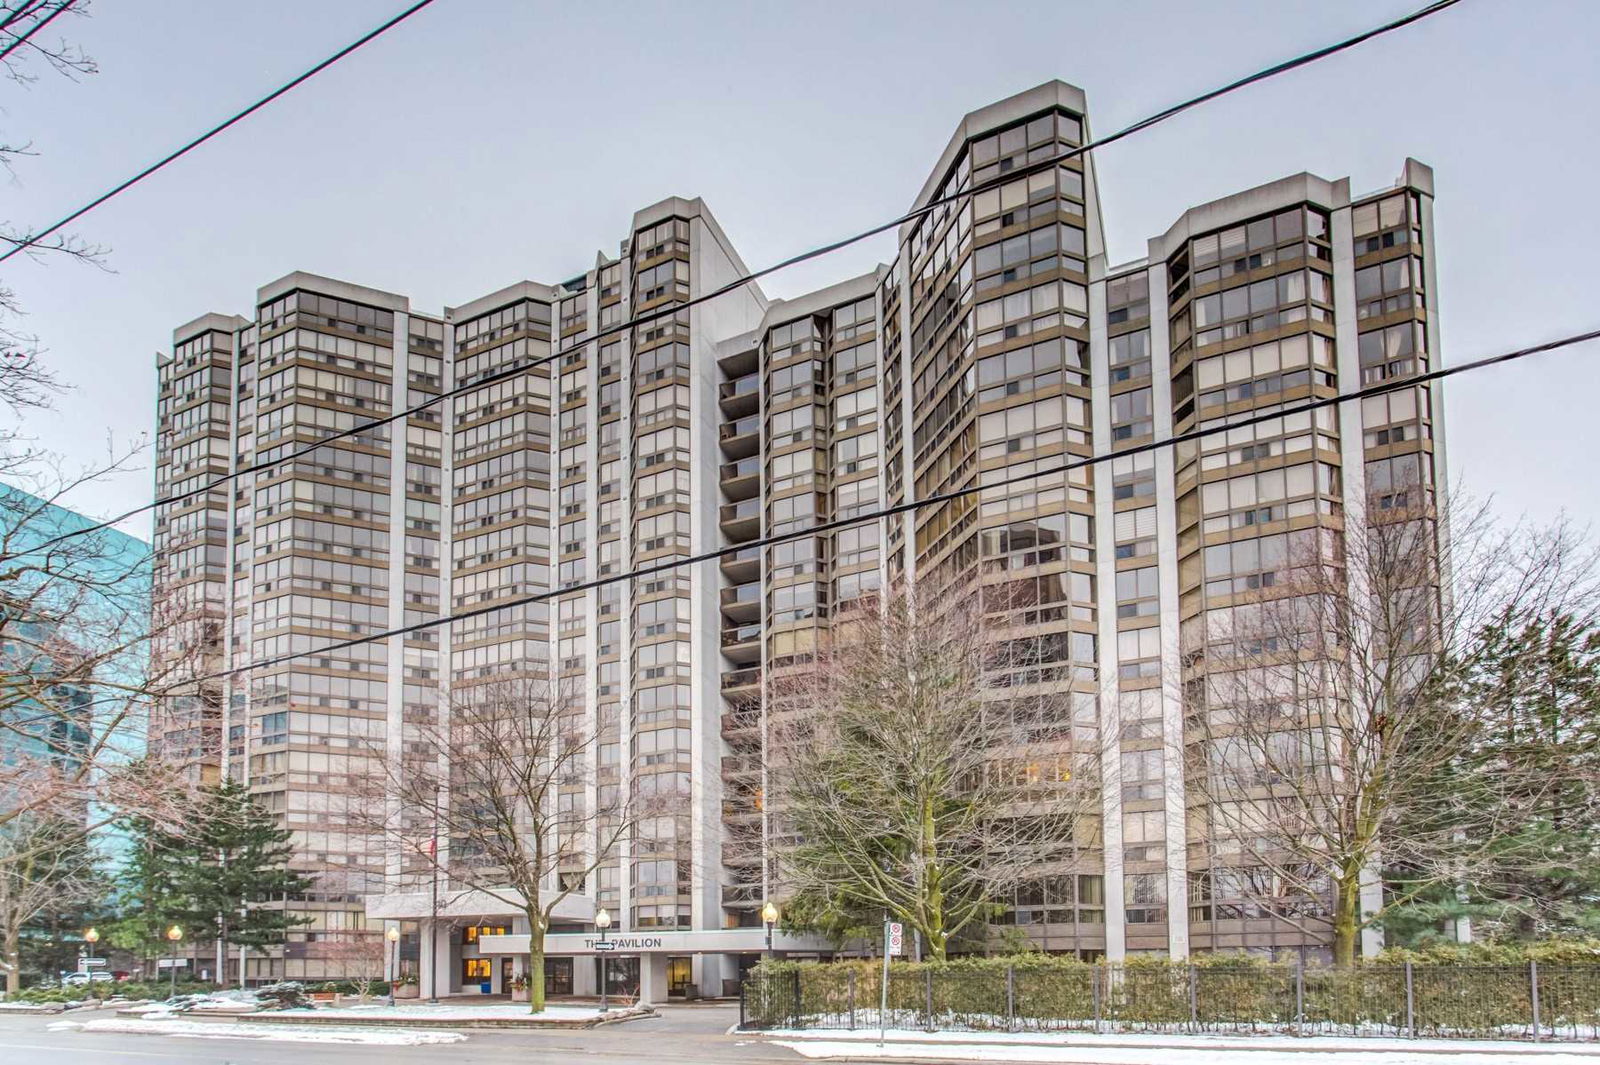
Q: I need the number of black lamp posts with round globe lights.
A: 5